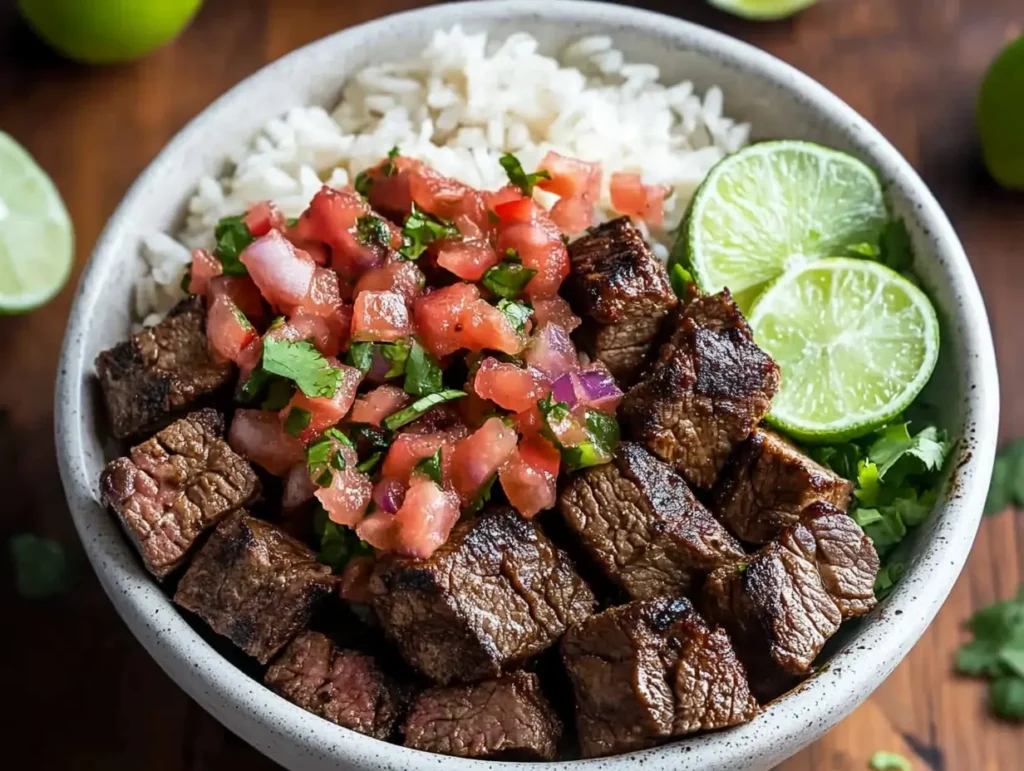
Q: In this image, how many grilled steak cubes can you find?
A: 12